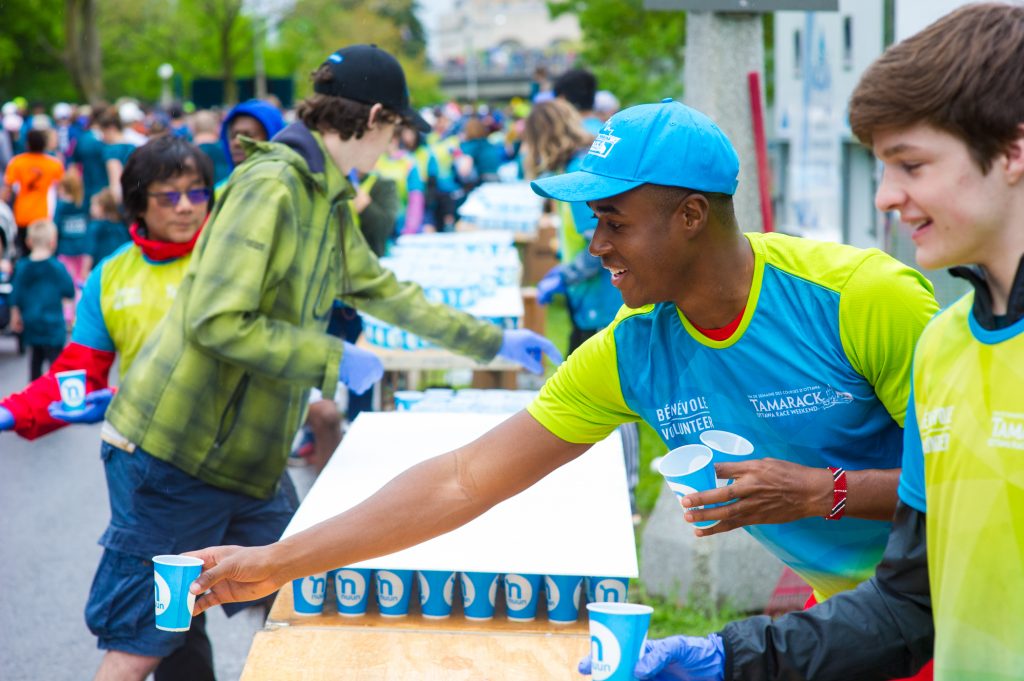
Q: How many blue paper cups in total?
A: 13